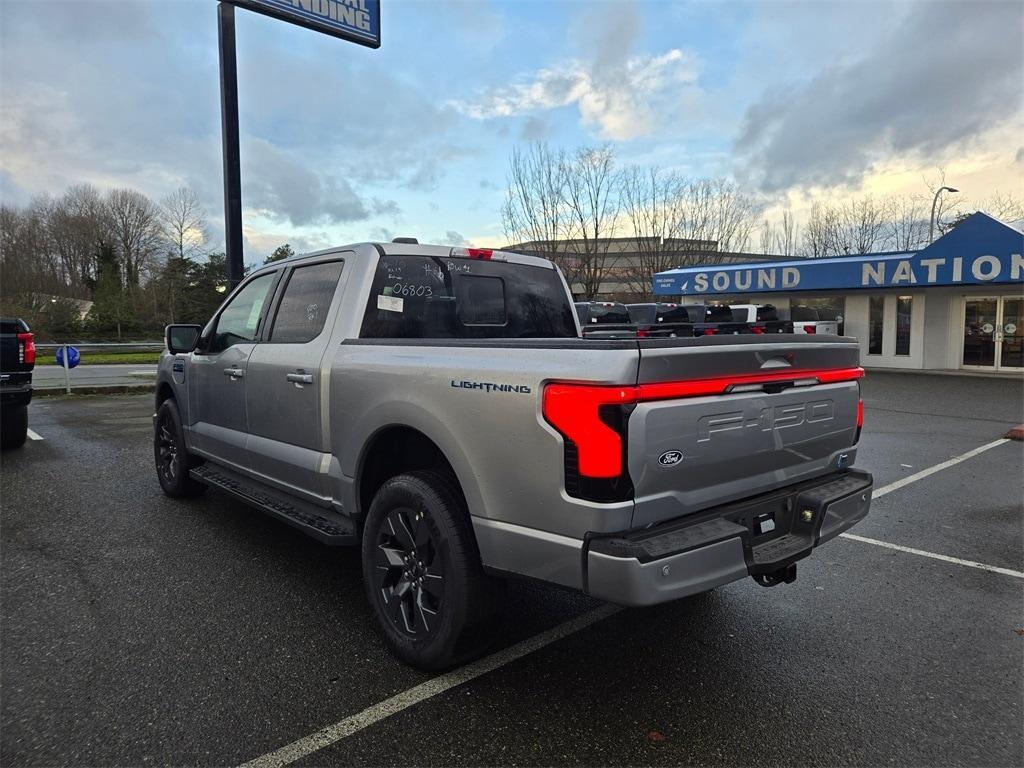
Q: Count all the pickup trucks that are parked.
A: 7